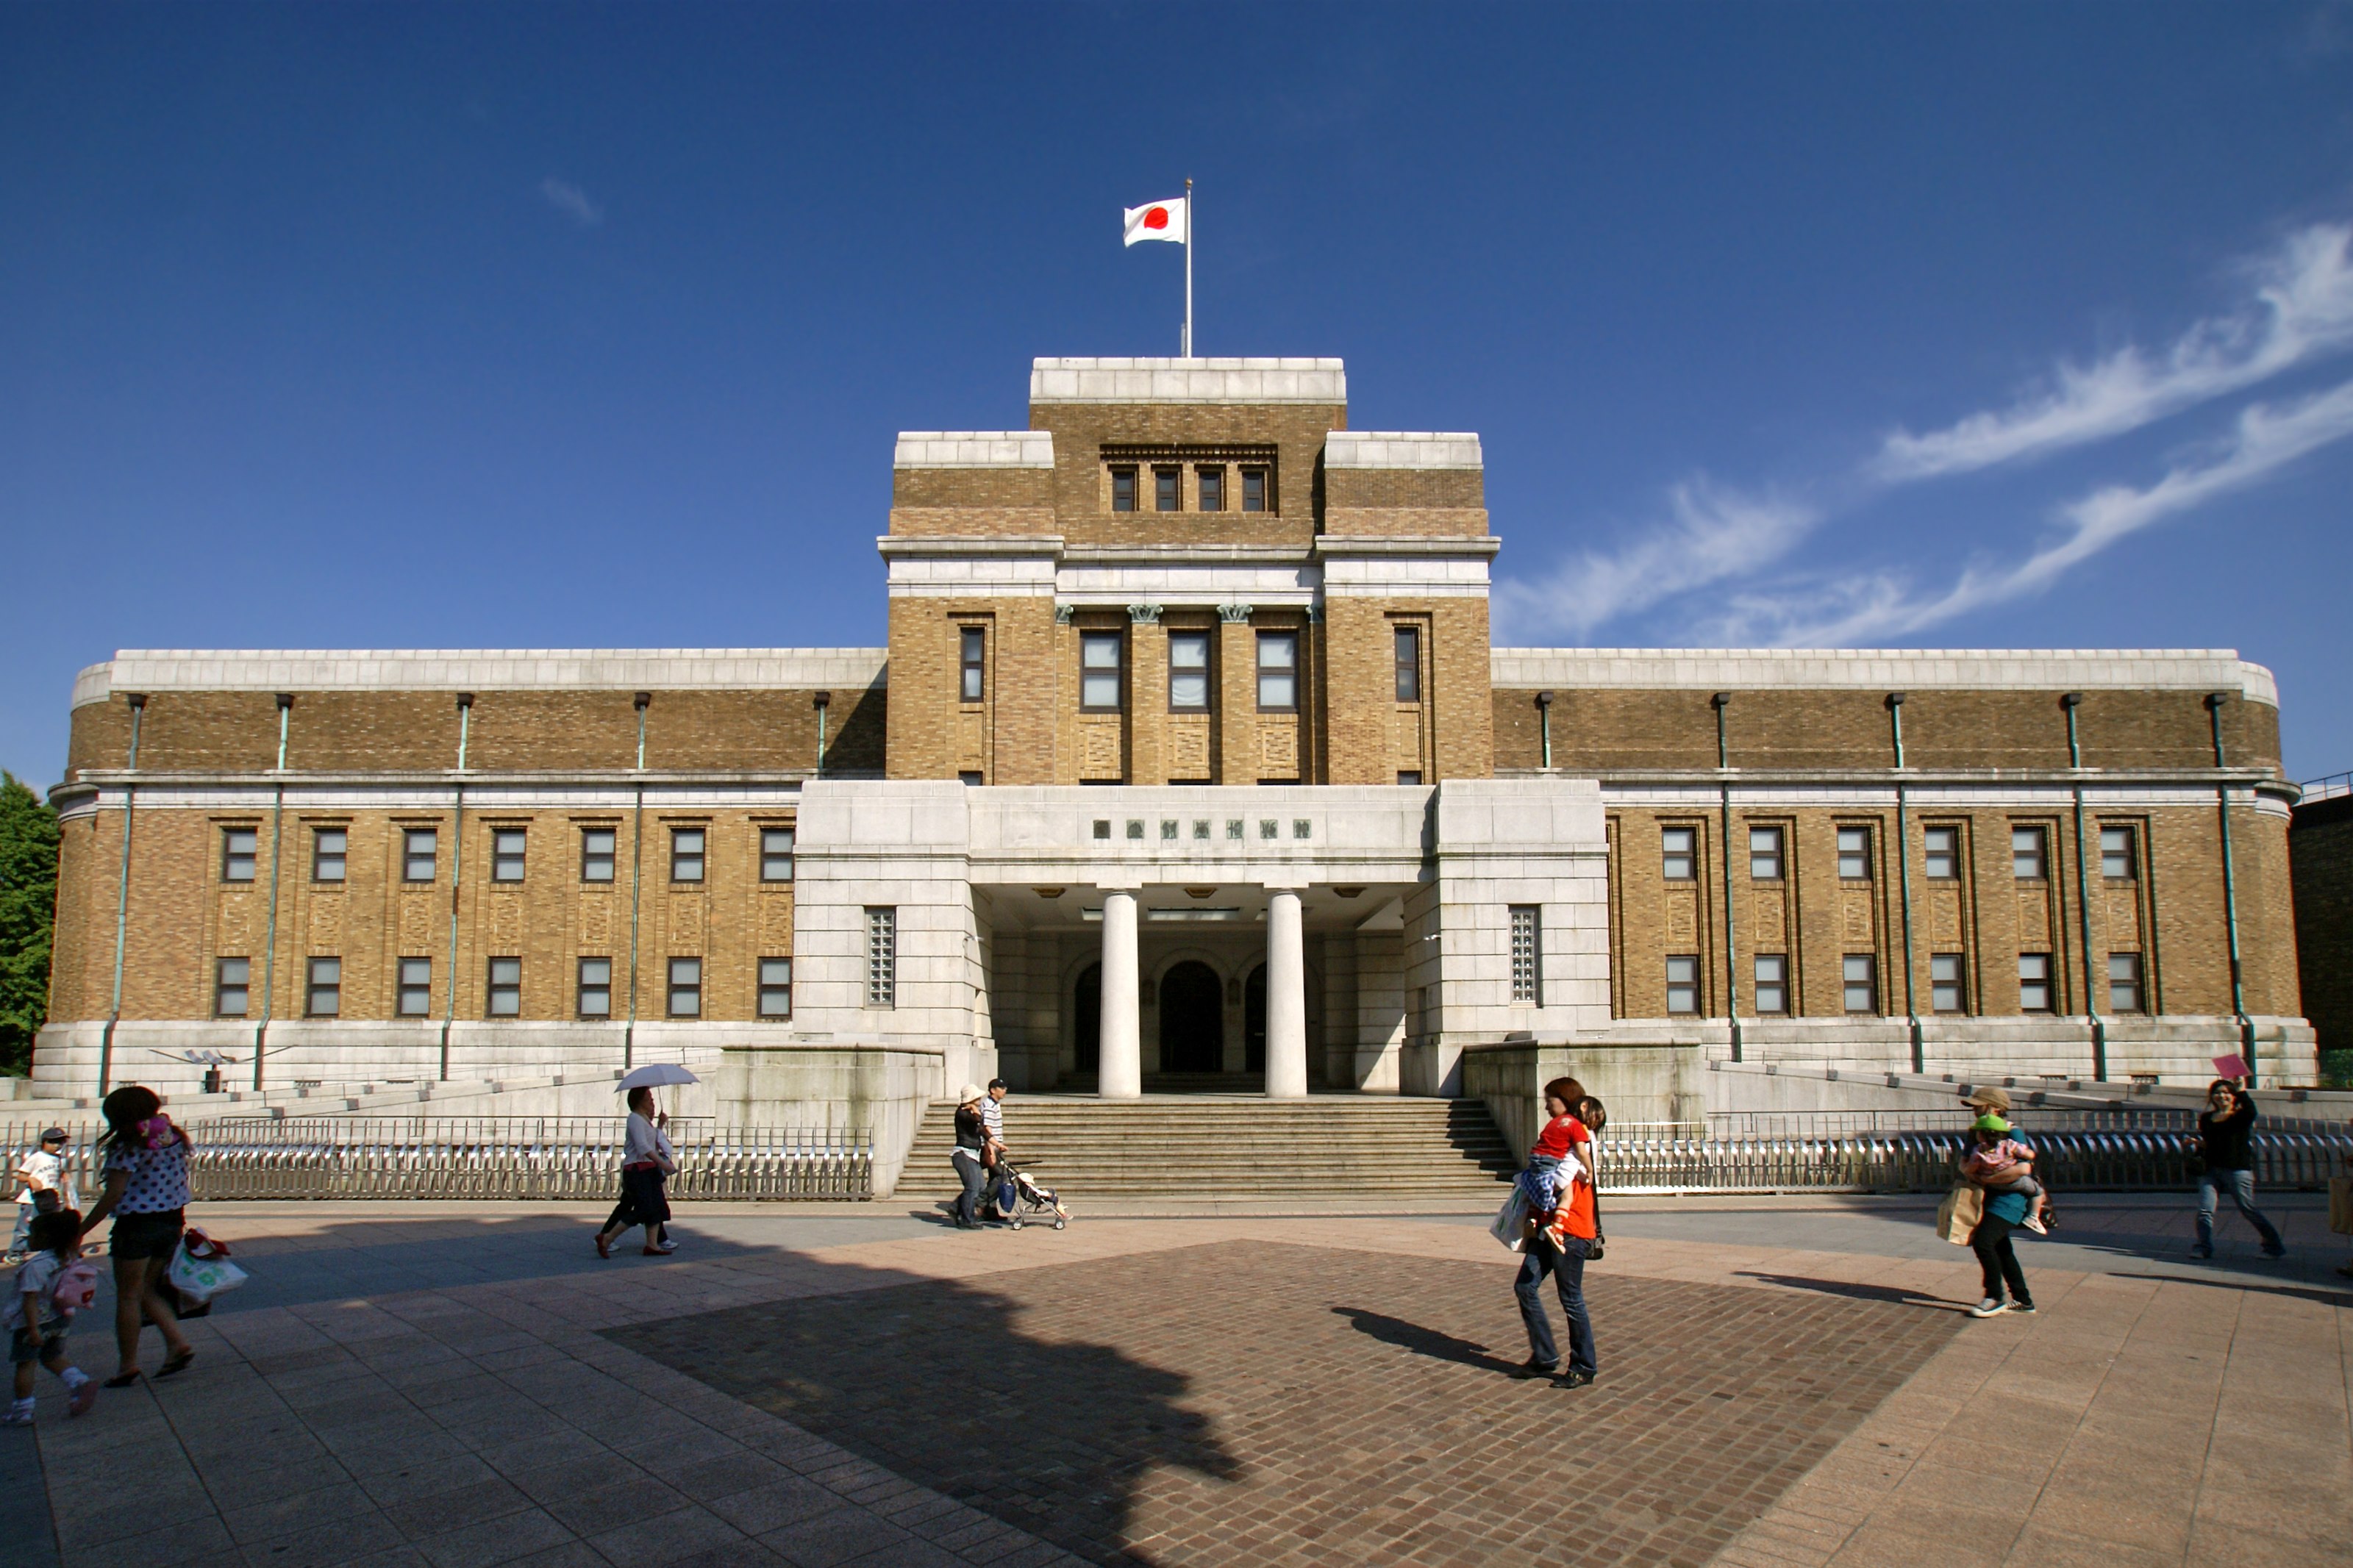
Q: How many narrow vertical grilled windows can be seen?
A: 2